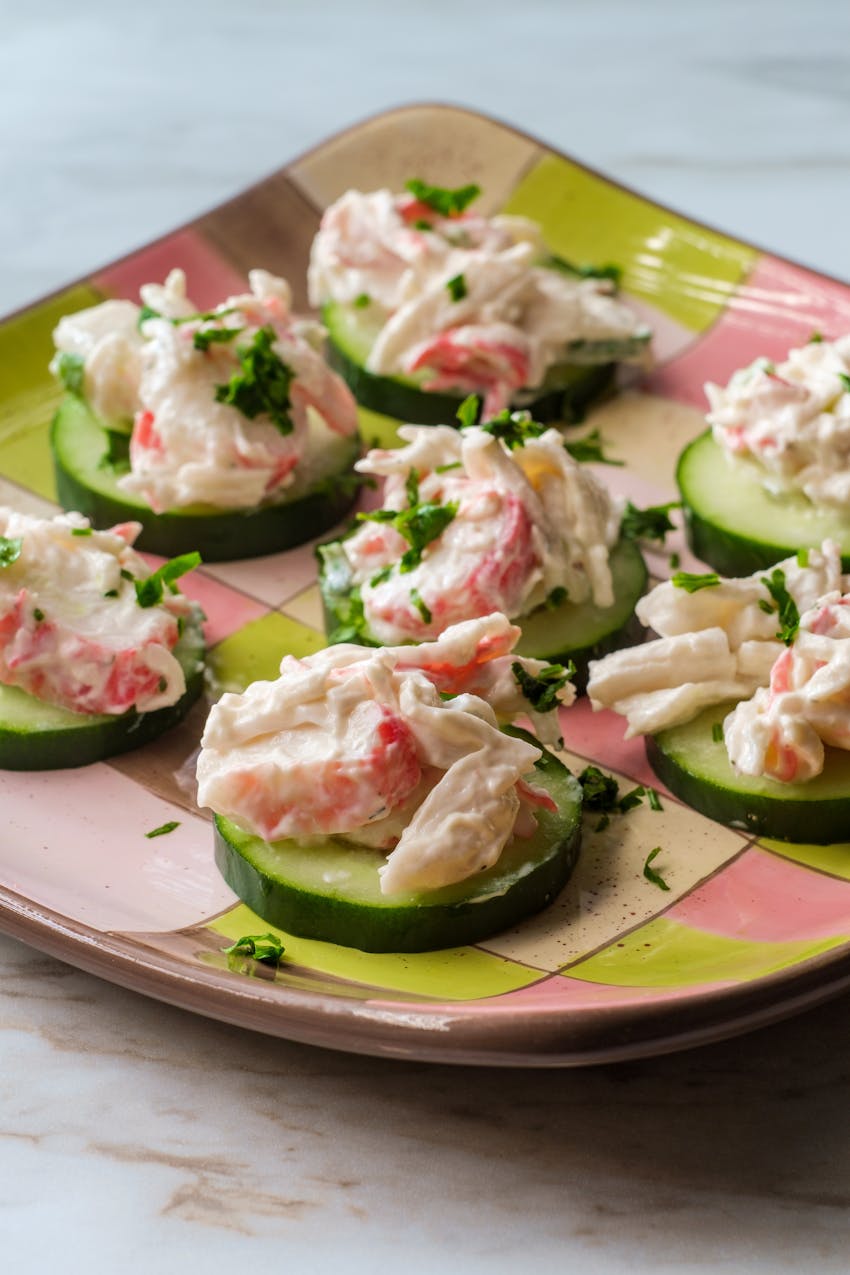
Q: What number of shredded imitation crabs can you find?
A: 7